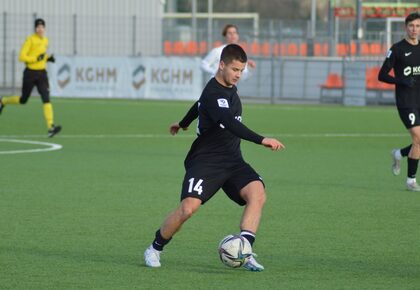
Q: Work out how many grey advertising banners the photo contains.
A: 2